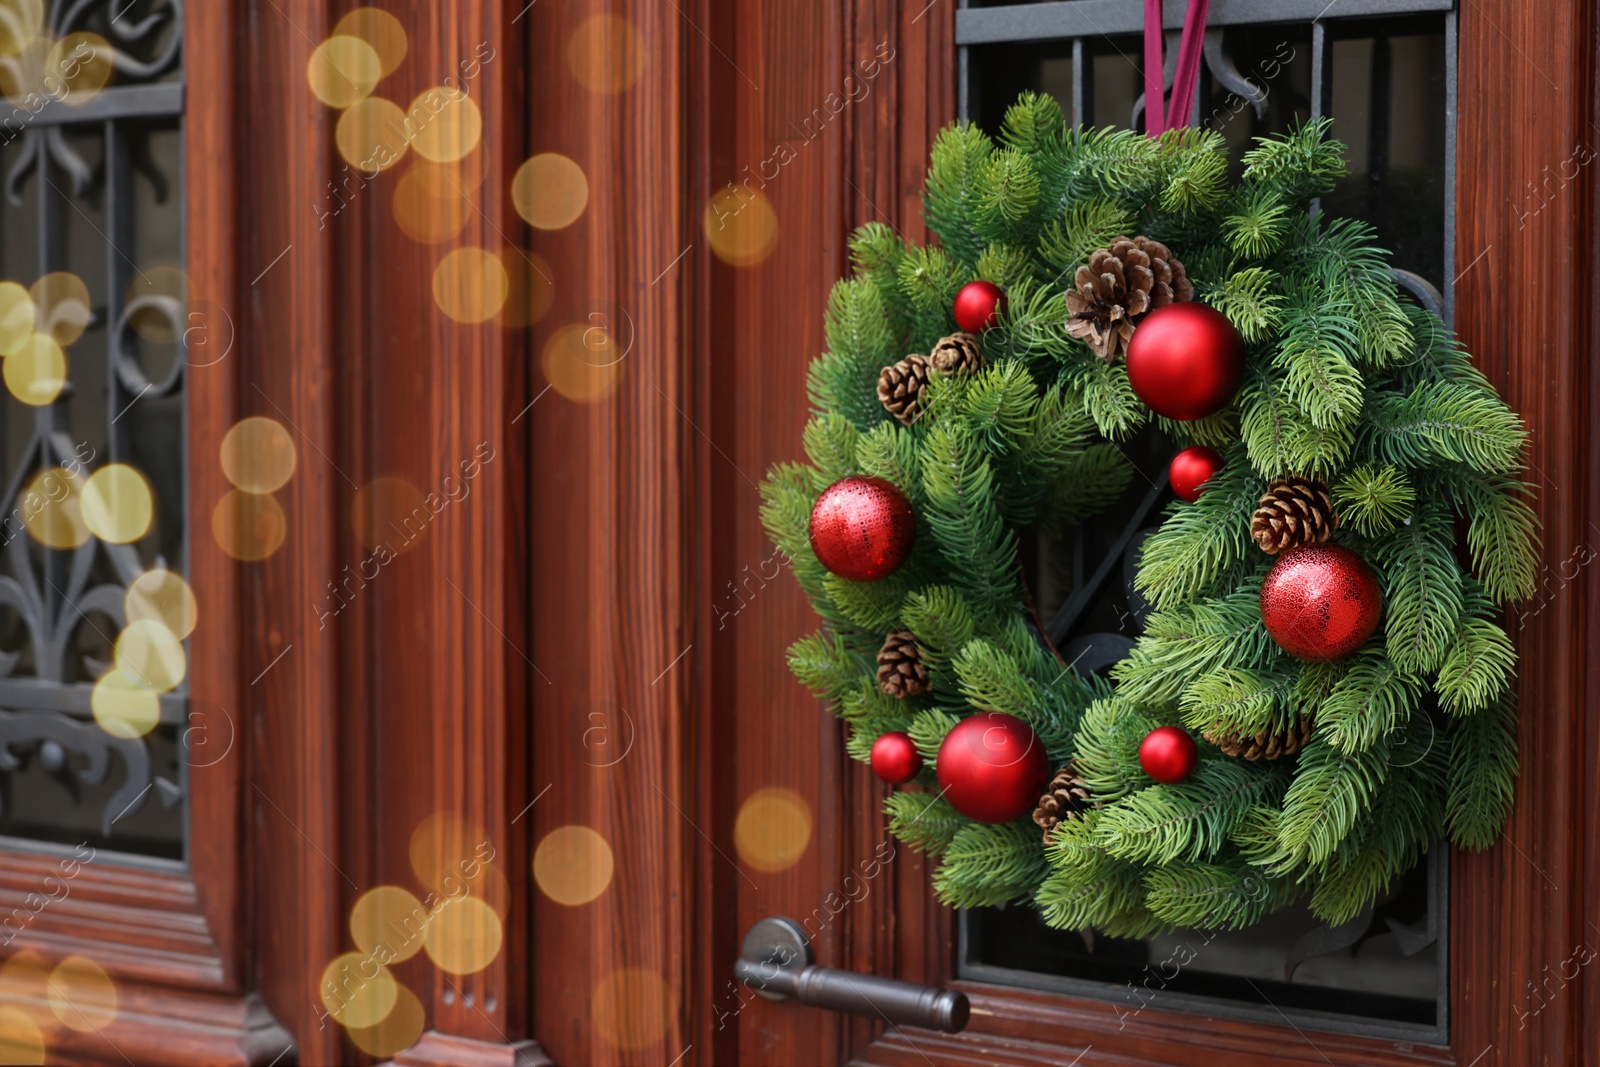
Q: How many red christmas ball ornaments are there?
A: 8